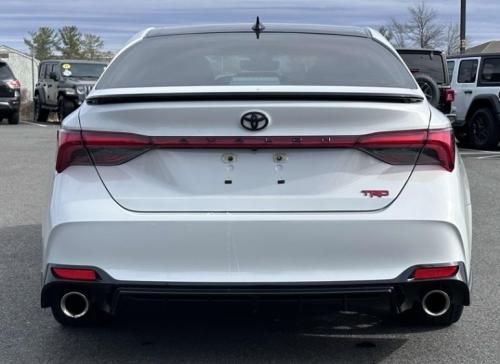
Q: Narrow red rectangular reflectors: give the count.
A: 2